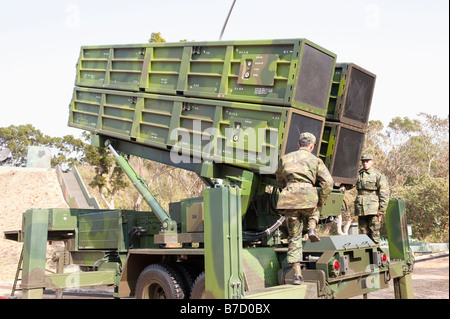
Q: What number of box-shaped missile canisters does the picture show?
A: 4